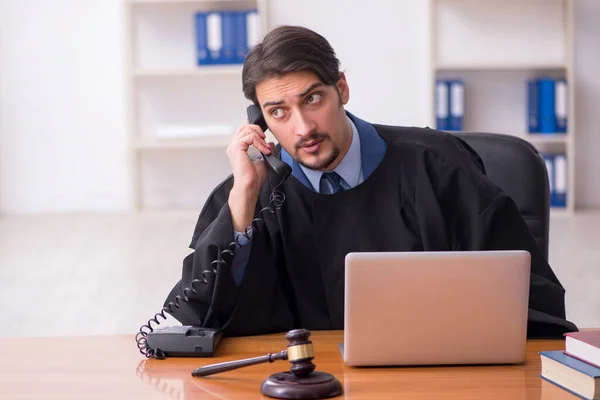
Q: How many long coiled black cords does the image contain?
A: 1